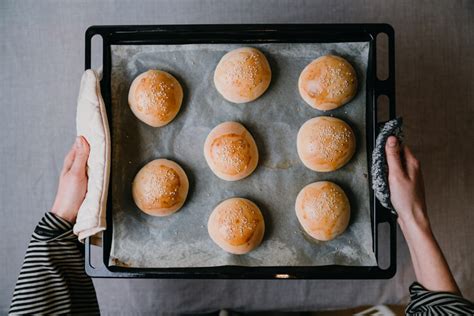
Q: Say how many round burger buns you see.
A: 8